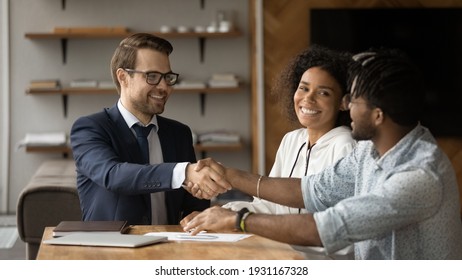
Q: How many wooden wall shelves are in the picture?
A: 3